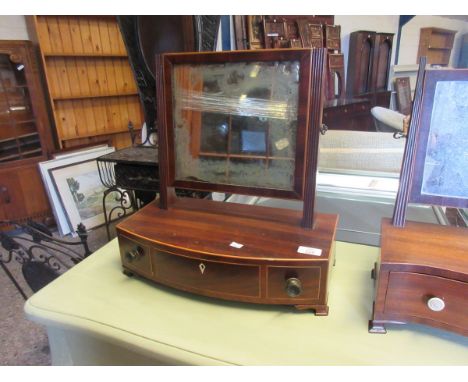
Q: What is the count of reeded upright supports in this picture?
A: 3